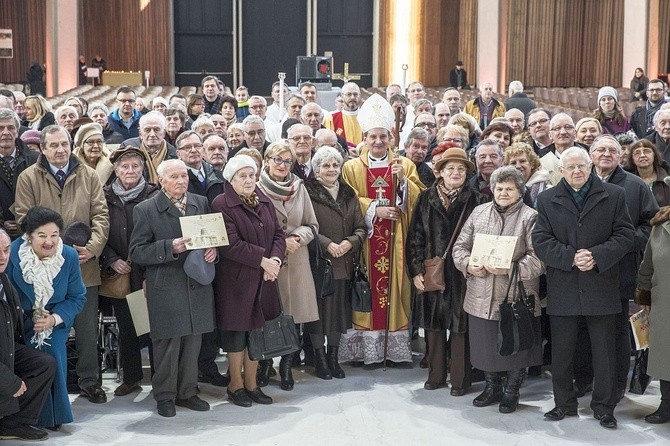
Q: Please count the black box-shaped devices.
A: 1